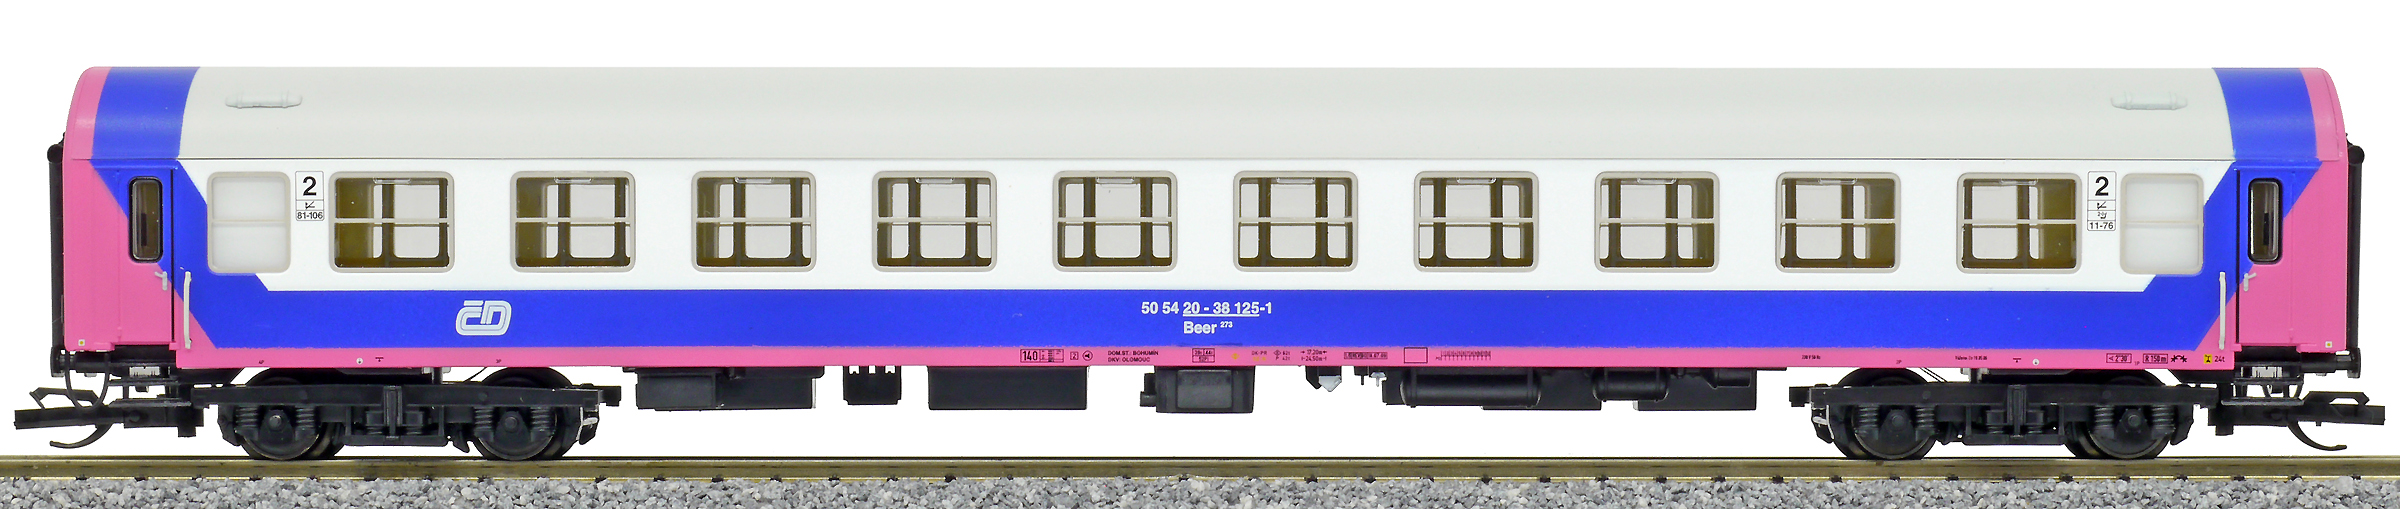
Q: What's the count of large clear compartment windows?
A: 10